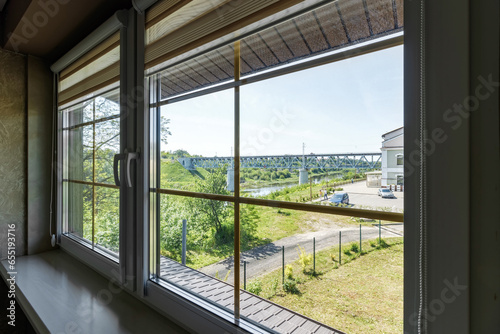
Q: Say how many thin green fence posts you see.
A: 6